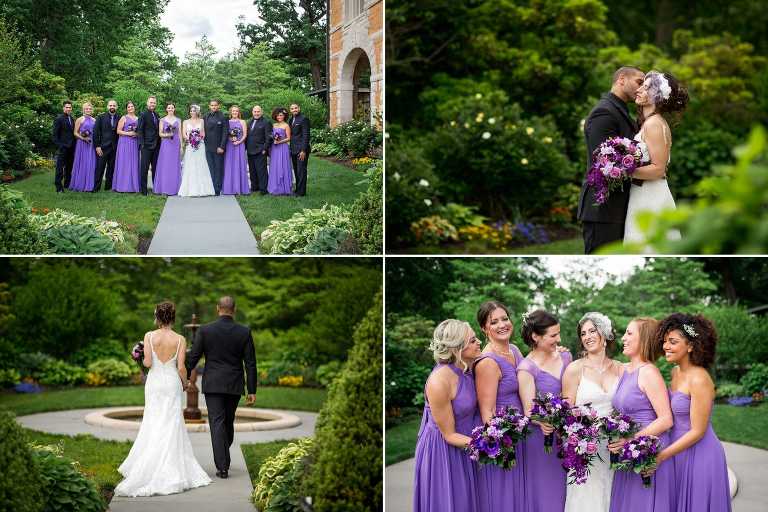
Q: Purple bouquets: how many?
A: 14